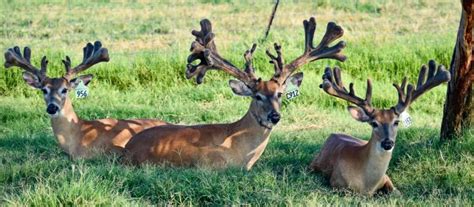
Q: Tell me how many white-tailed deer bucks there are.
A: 3